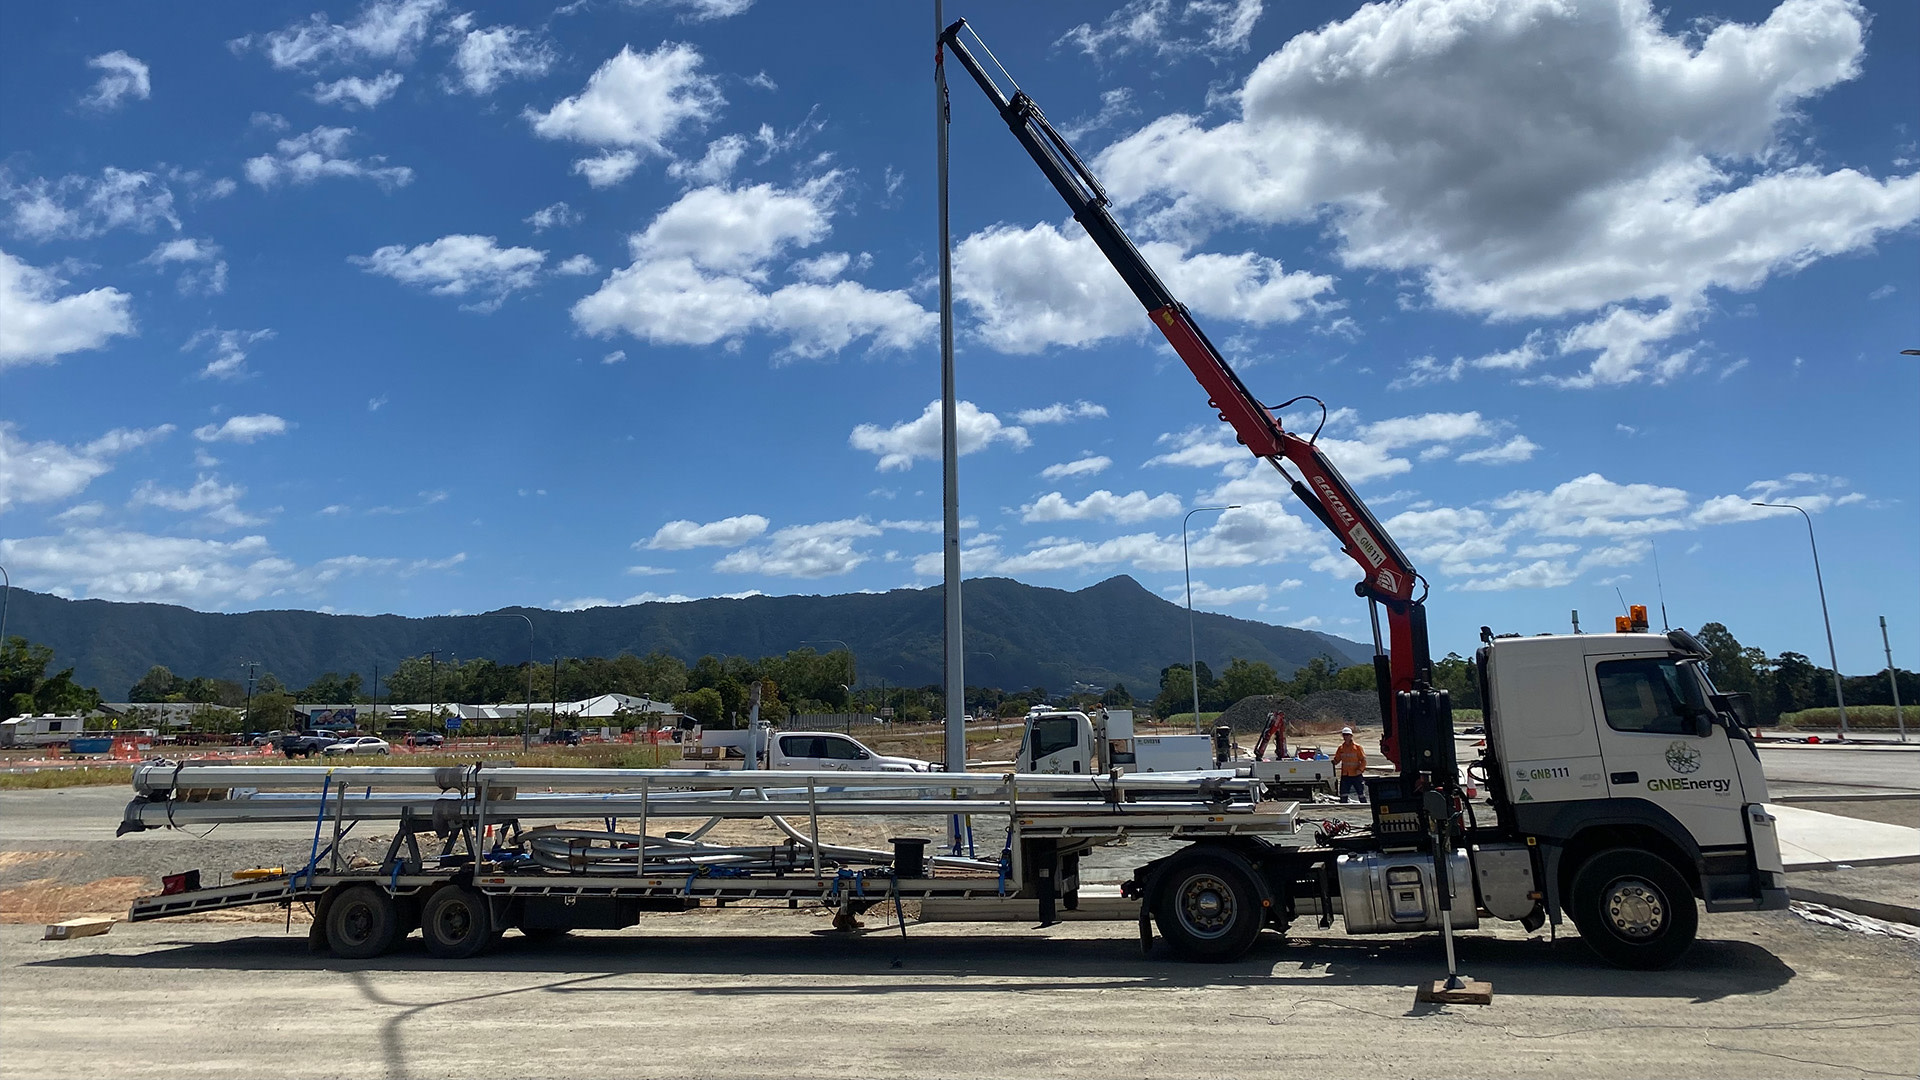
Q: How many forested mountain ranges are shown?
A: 1